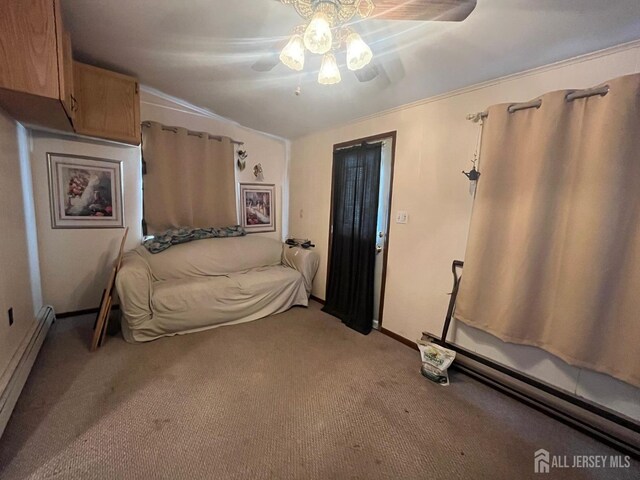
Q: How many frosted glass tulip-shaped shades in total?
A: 4